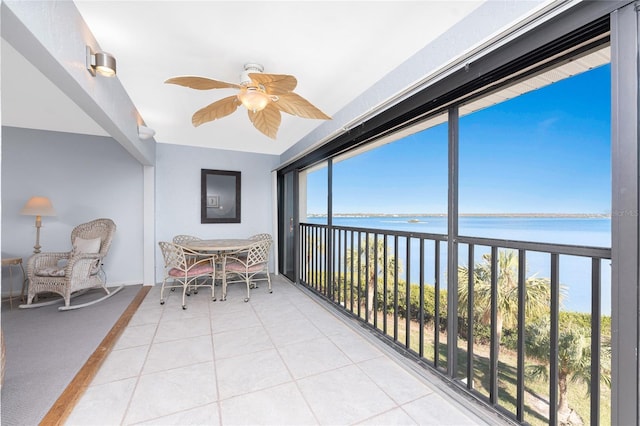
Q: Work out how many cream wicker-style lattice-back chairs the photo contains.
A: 4